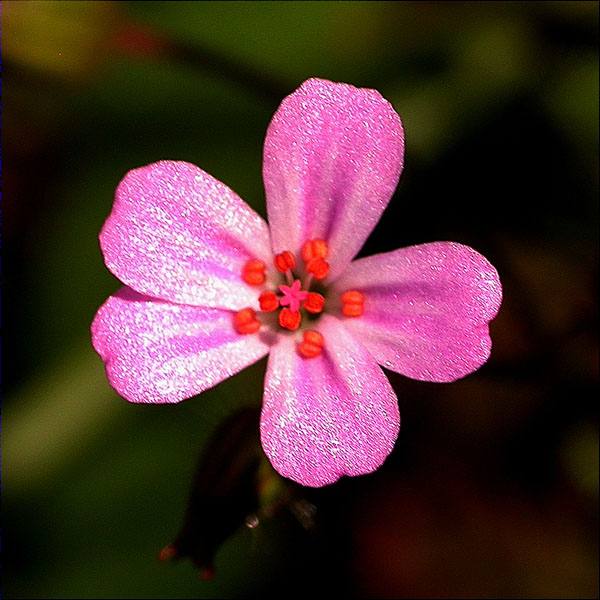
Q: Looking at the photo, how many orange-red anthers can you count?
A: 10